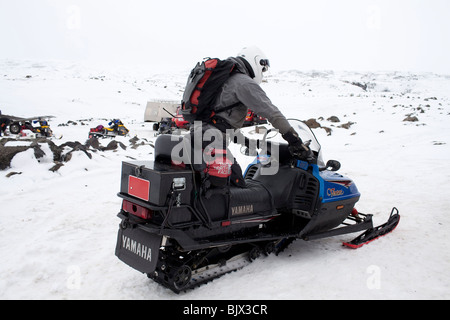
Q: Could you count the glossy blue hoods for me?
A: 1